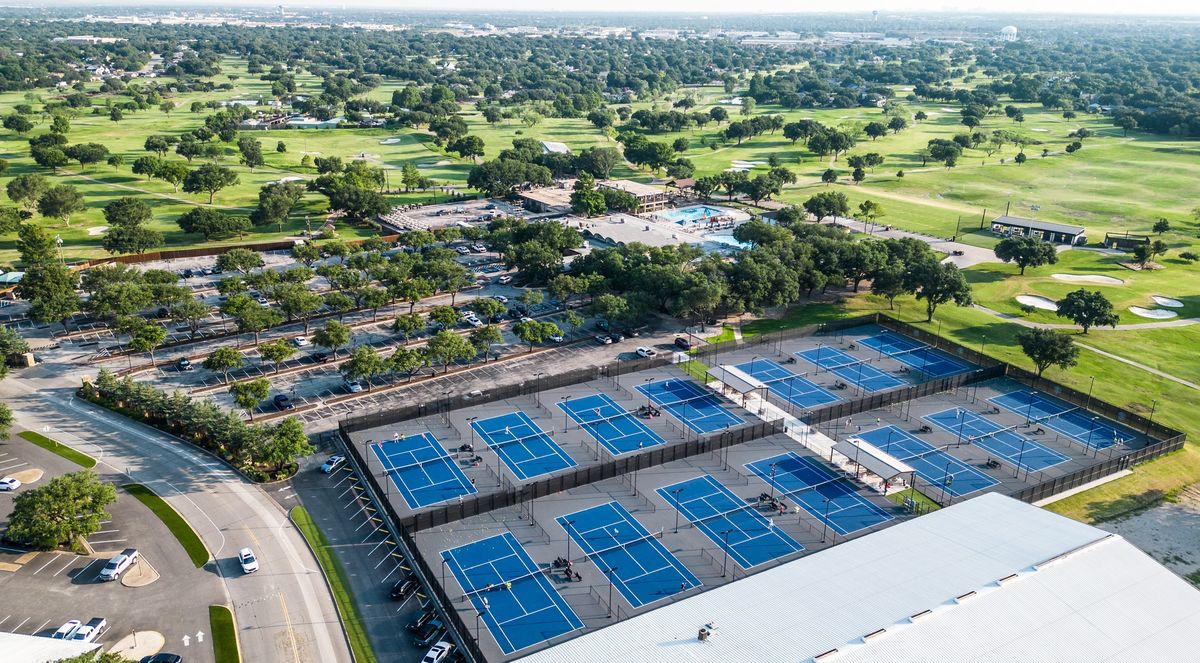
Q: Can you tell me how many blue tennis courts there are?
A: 14